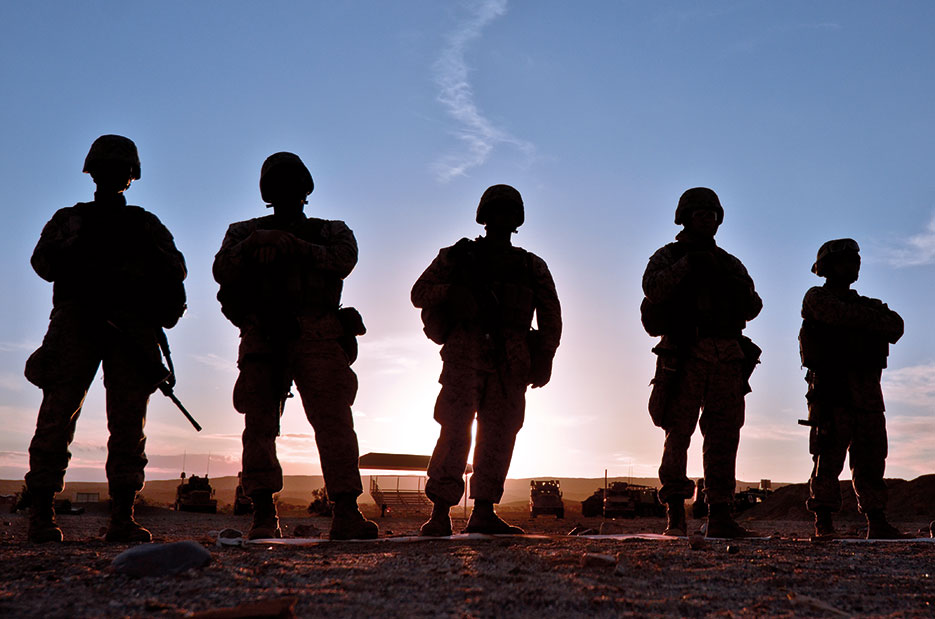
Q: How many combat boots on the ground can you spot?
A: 10